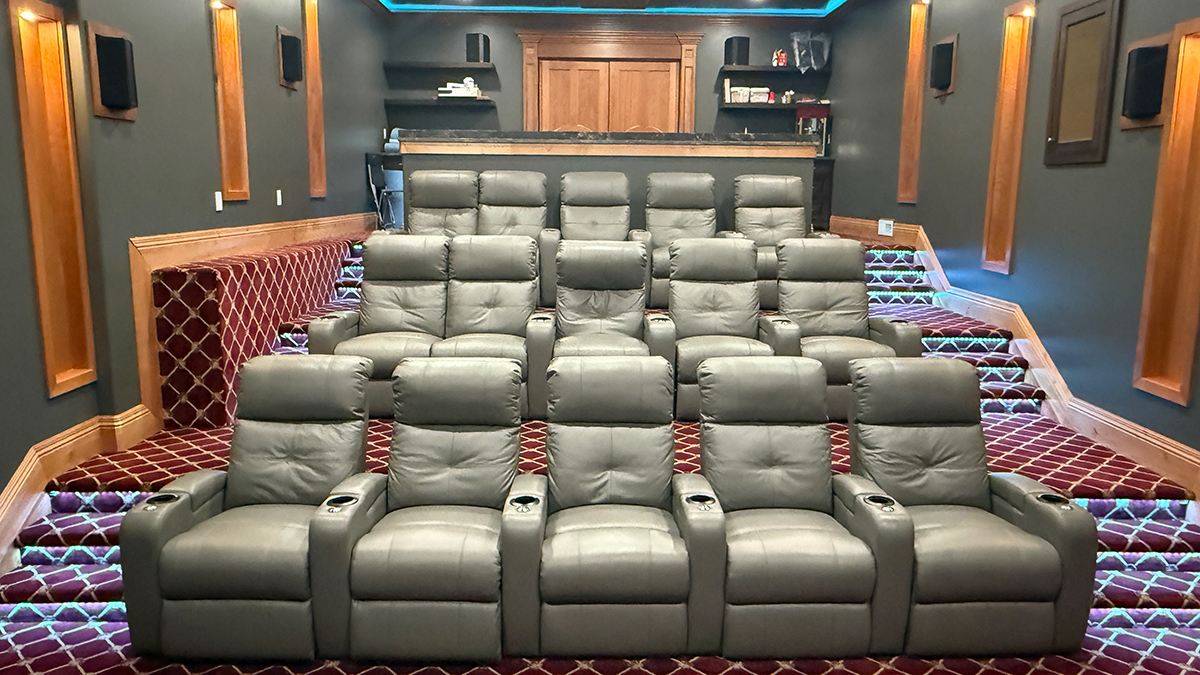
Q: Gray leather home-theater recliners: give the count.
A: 15